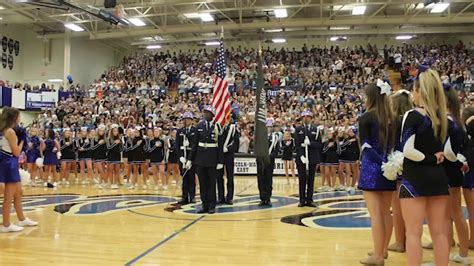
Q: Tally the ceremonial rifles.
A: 2